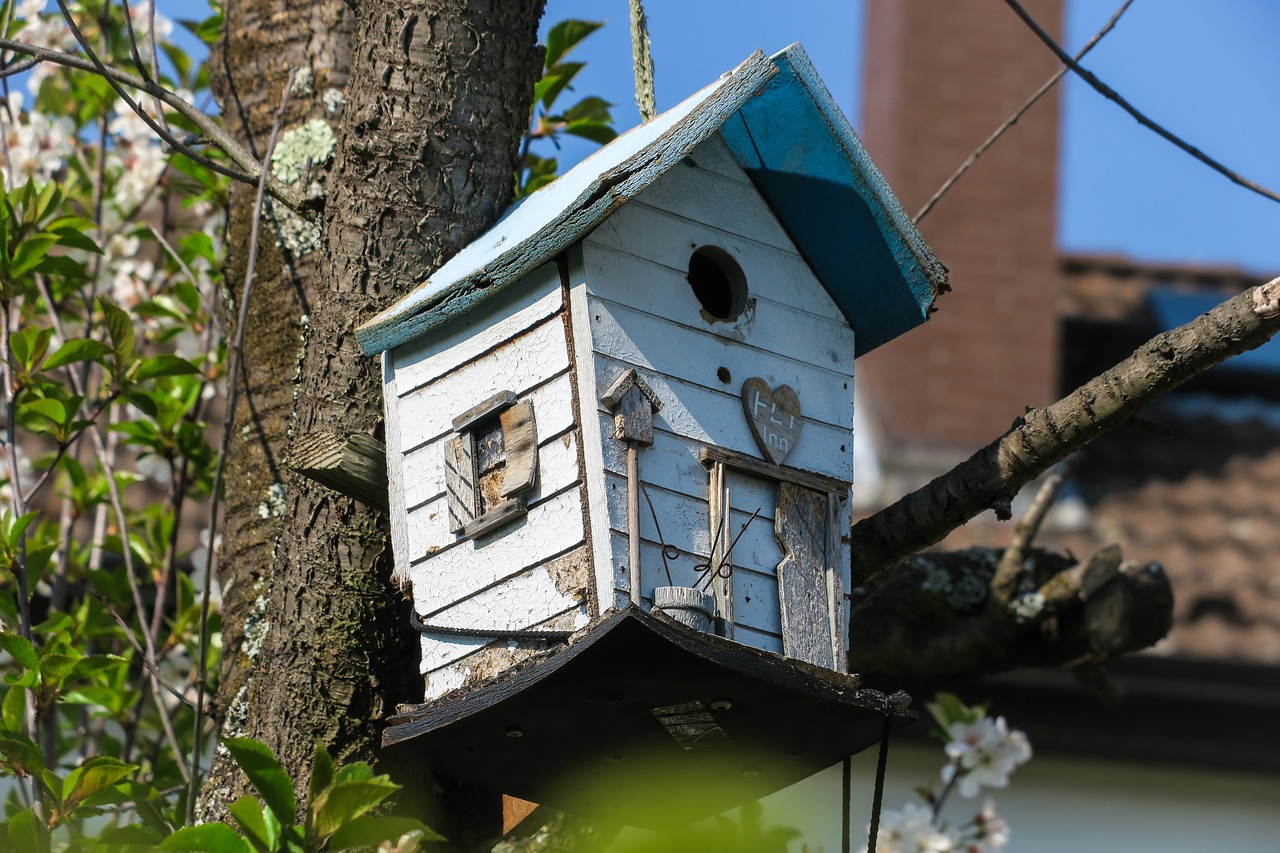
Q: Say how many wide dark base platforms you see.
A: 1